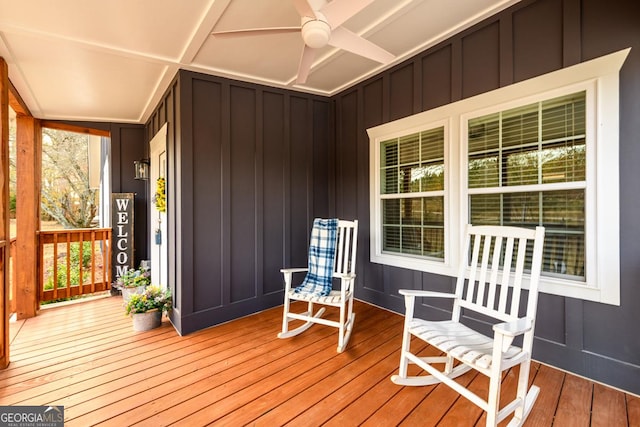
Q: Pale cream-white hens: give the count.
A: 0